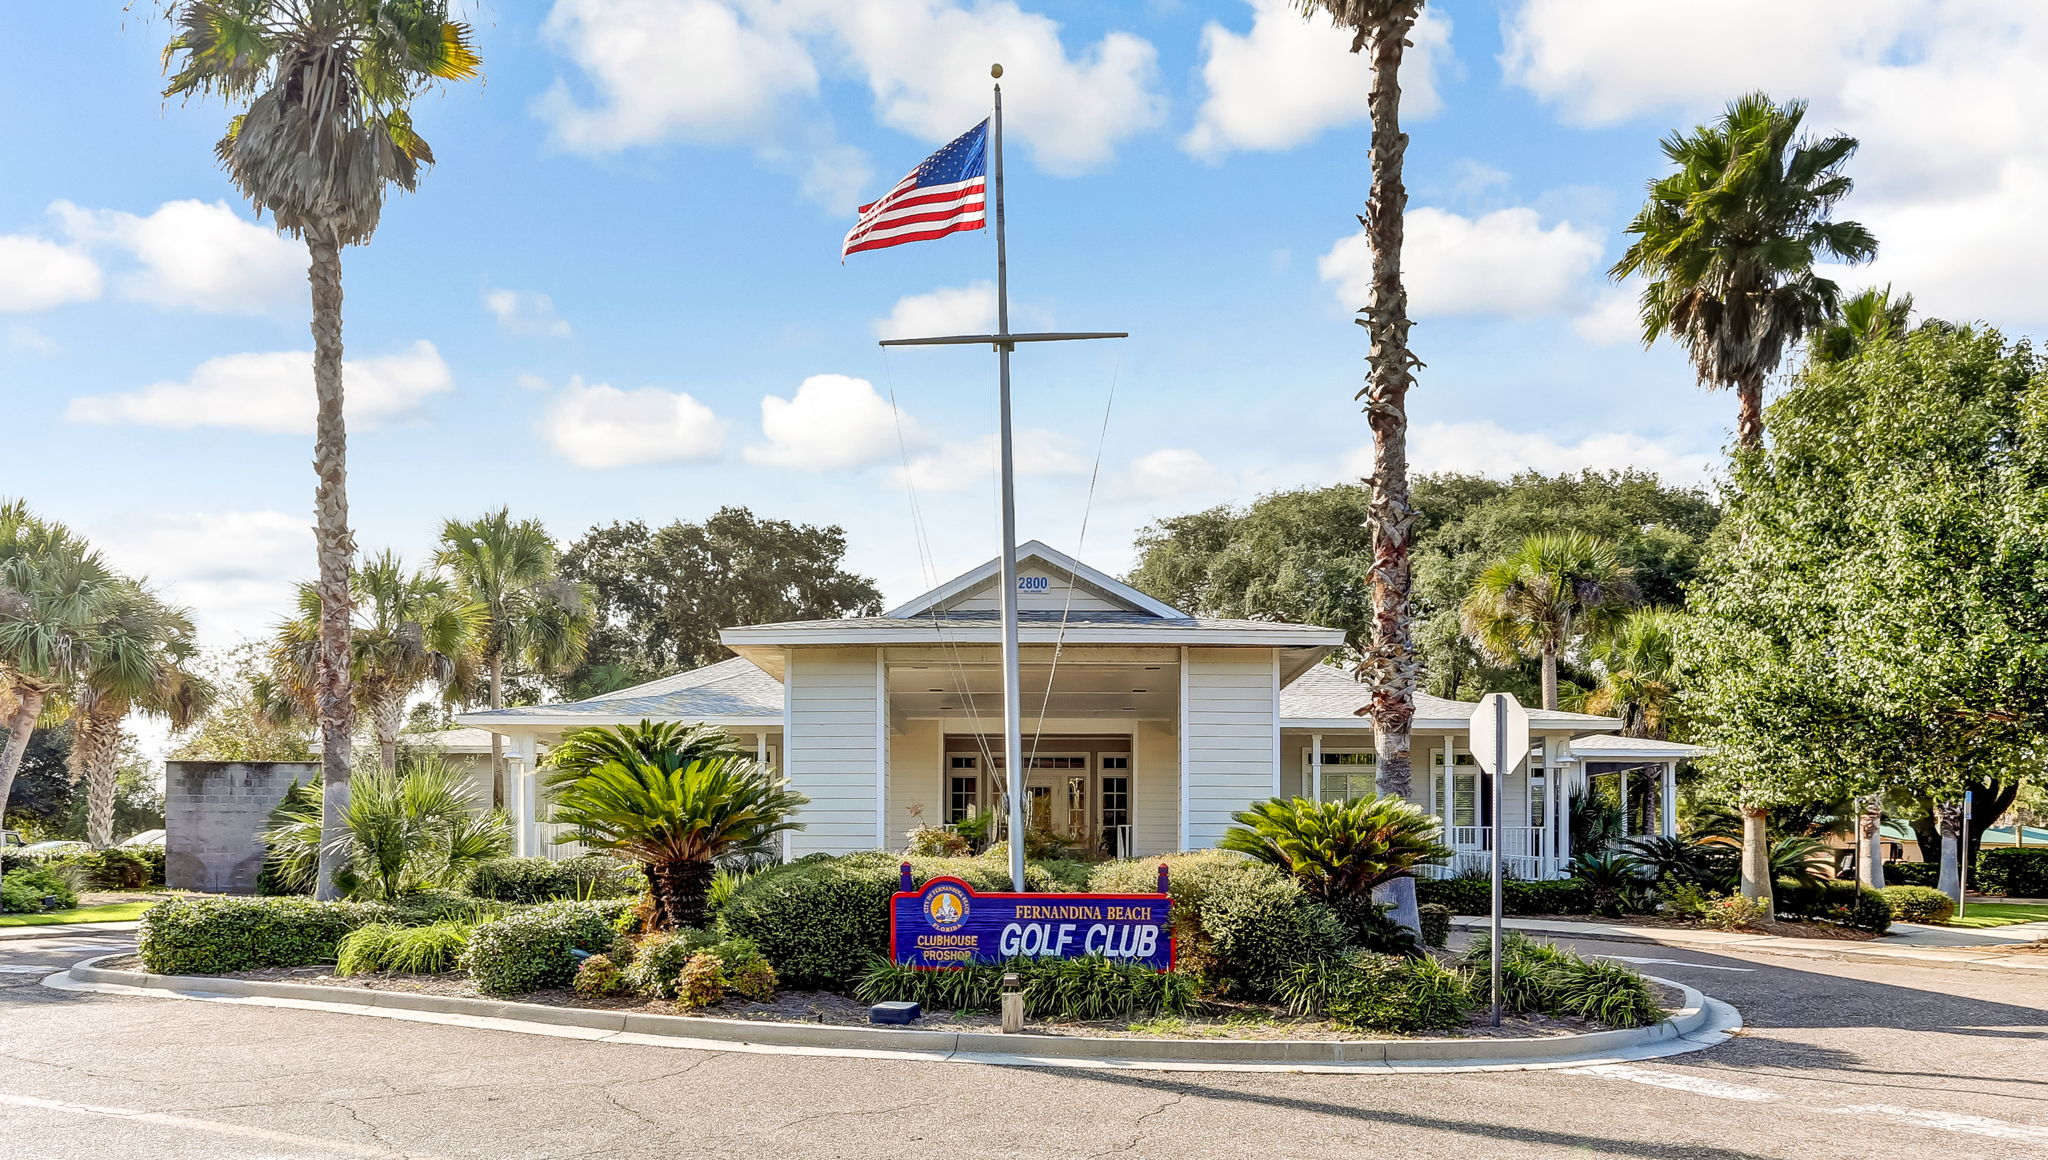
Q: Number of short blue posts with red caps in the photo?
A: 2